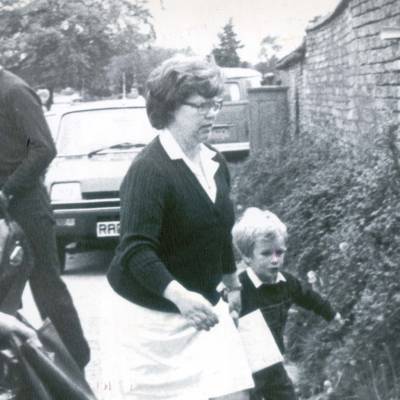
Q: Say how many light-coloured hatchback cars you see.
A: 1